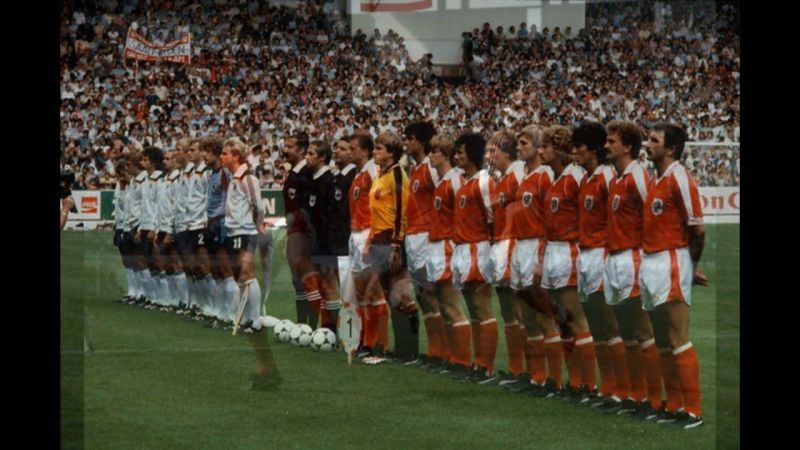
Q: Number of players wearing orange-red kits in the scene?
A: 10